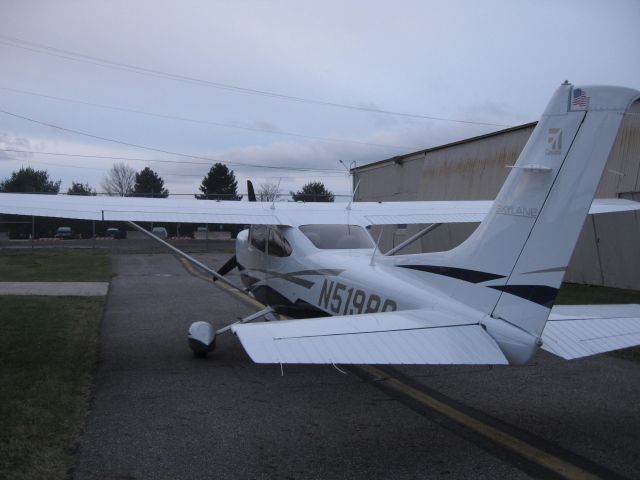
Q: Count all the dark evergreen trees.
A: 5